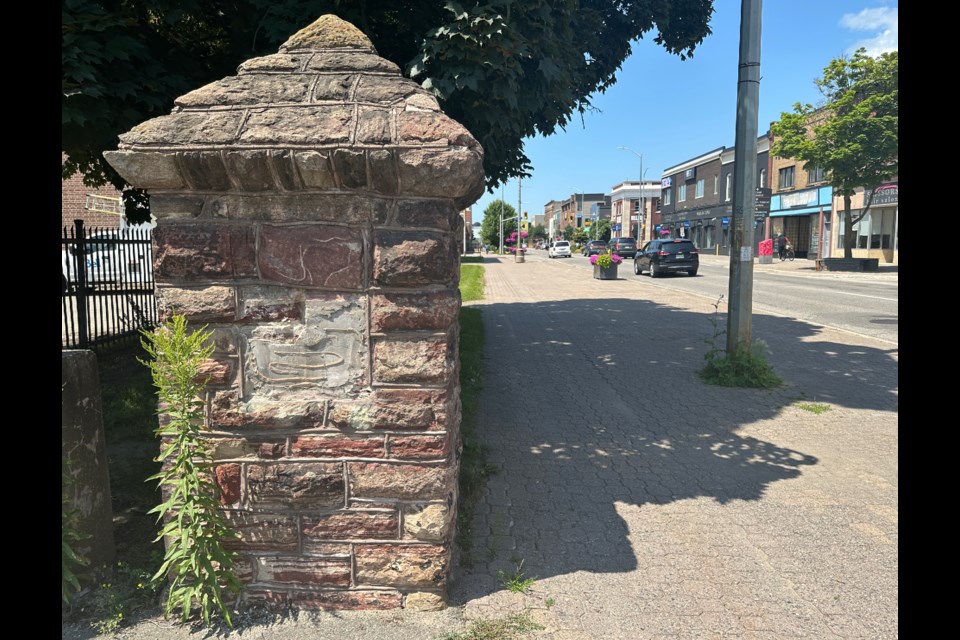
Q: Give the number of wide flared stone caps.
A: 1